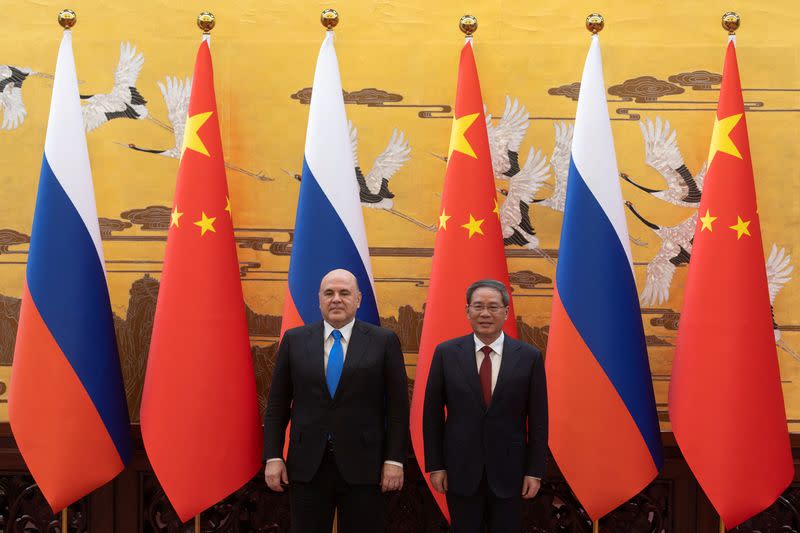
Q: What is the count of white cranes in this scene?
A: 10